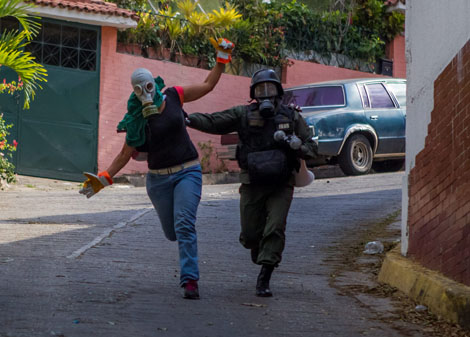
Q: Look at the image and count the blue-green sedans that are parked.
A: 1